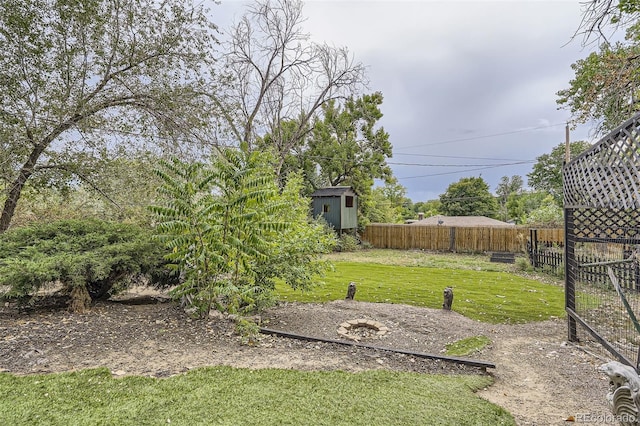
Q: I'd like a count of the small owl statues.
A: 2